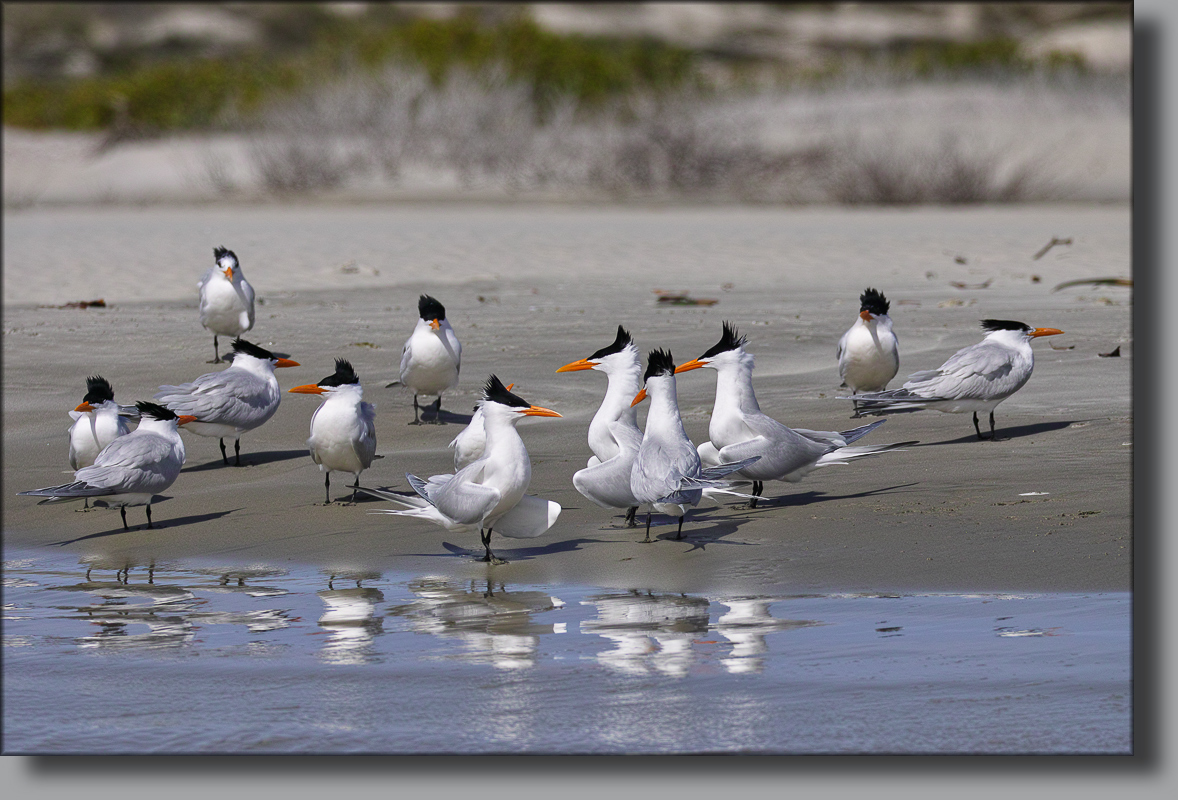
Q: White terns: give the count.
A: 13